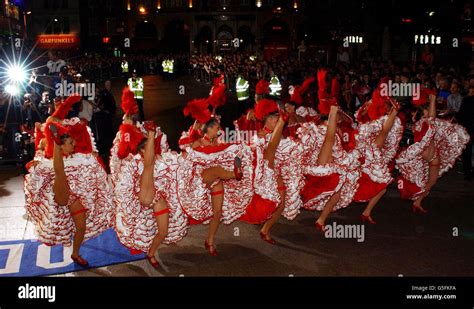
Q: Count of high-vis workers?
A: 6